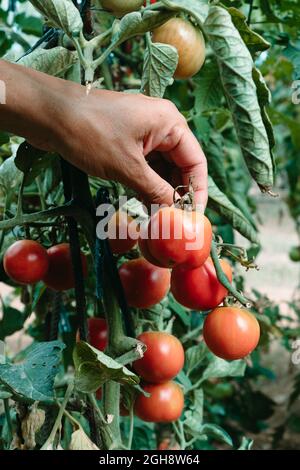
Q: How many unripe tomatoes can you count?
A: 2